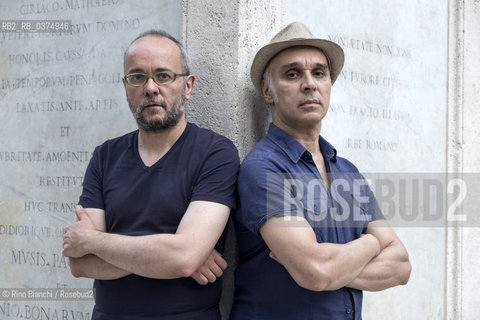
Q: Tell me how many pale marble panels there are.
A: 2